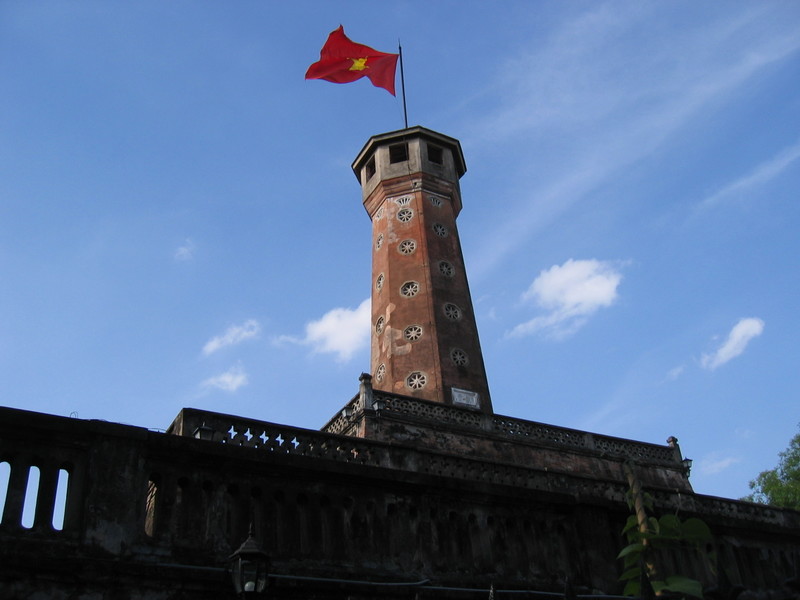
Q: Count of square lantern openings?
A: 3